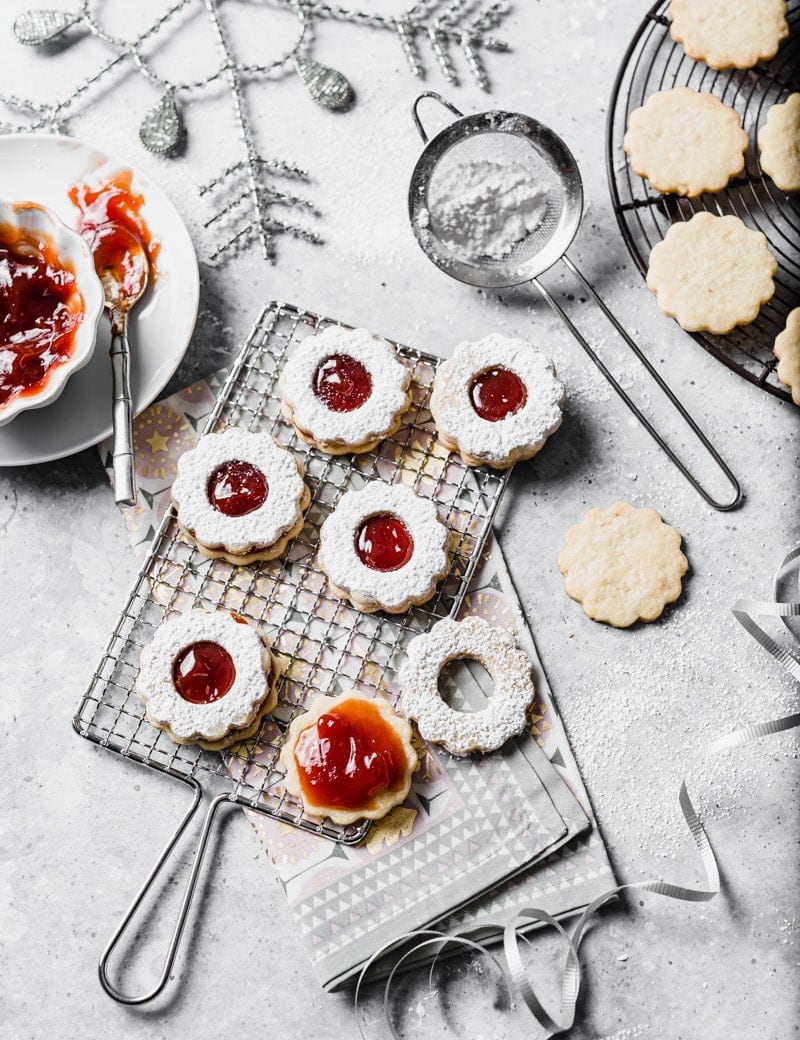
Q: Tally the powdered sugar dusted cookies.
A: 6